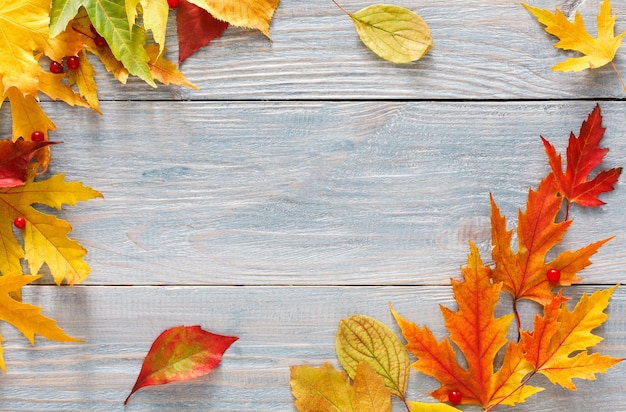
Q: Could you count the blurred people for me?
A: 0